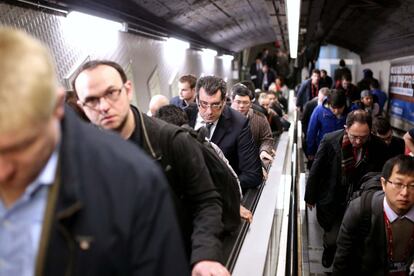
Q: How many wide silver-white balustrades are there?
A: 1